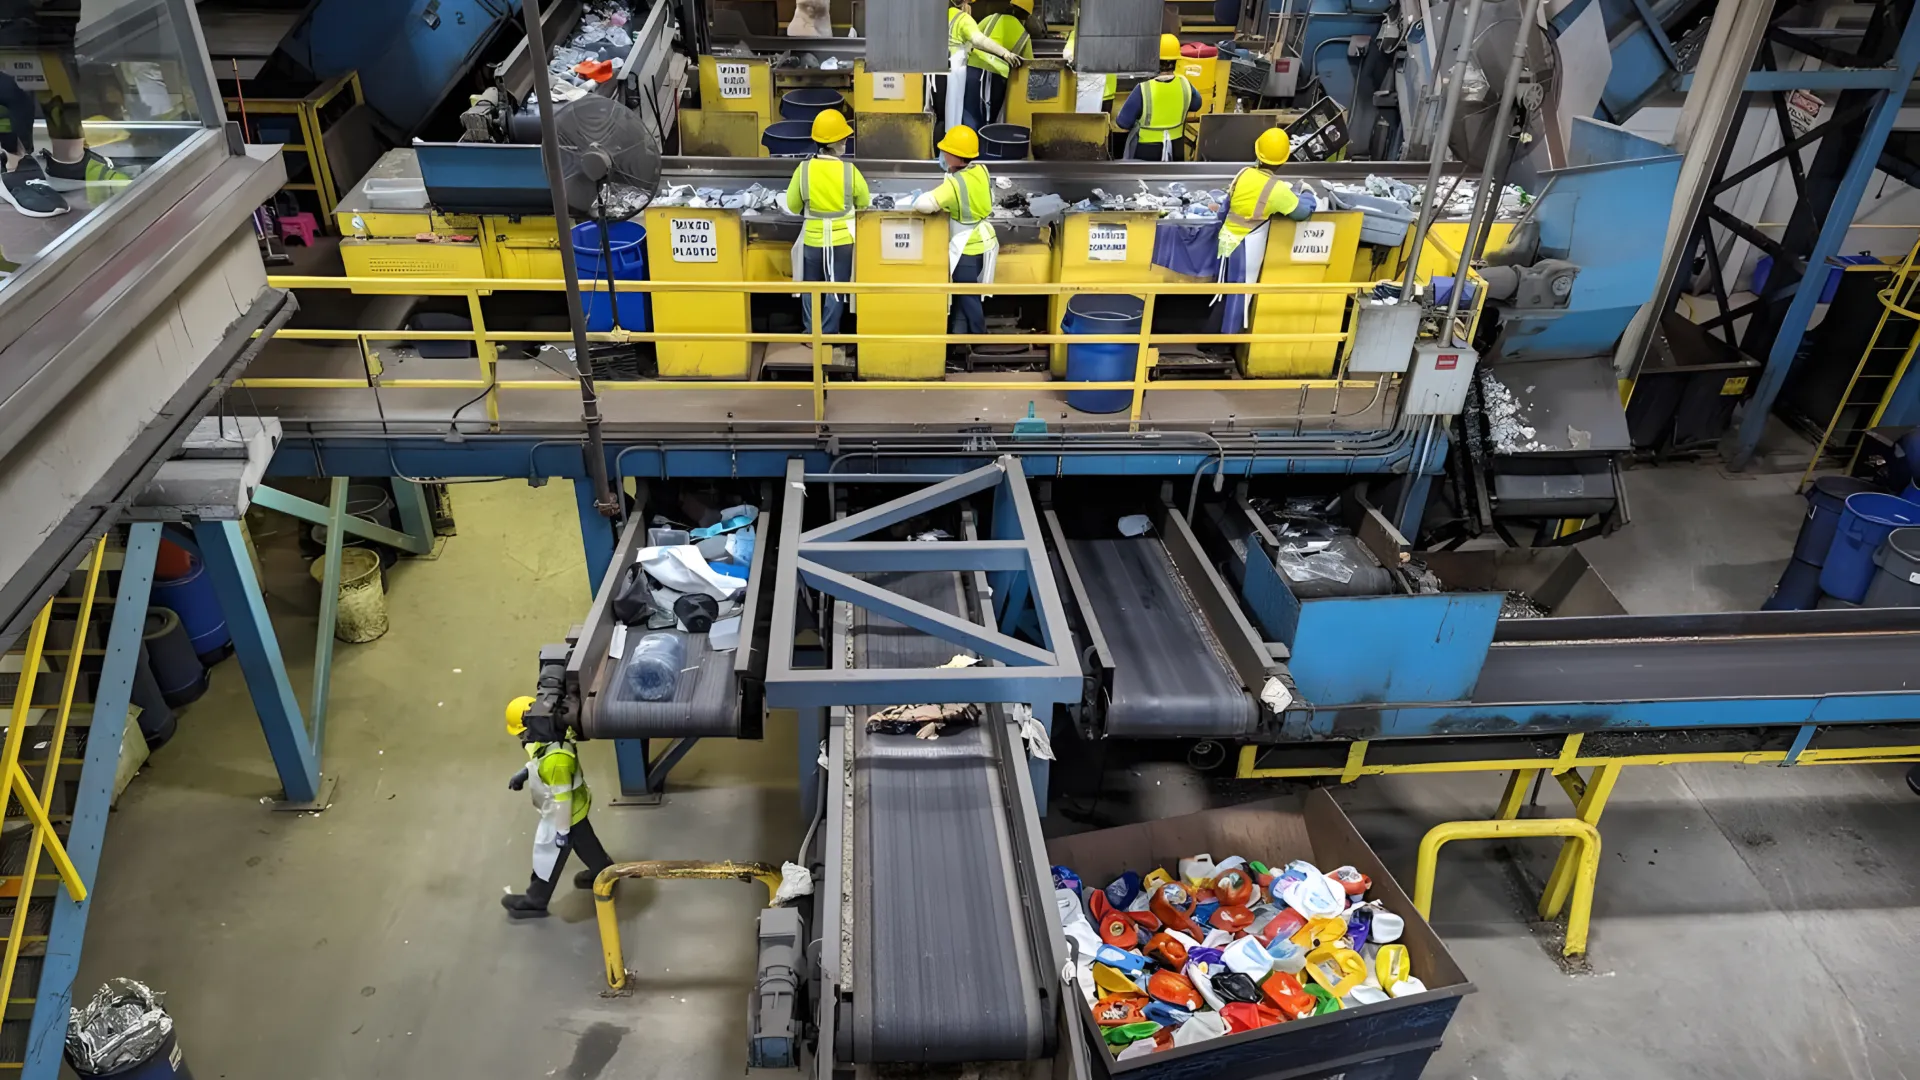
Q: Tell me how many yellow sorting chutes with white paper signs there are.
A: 6